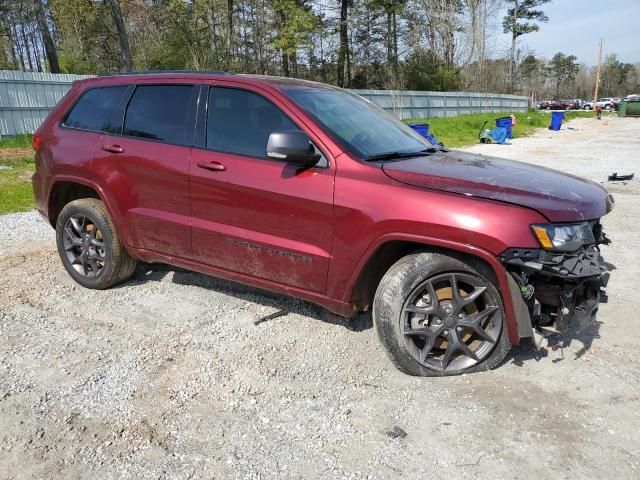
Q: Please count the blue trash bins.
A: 3